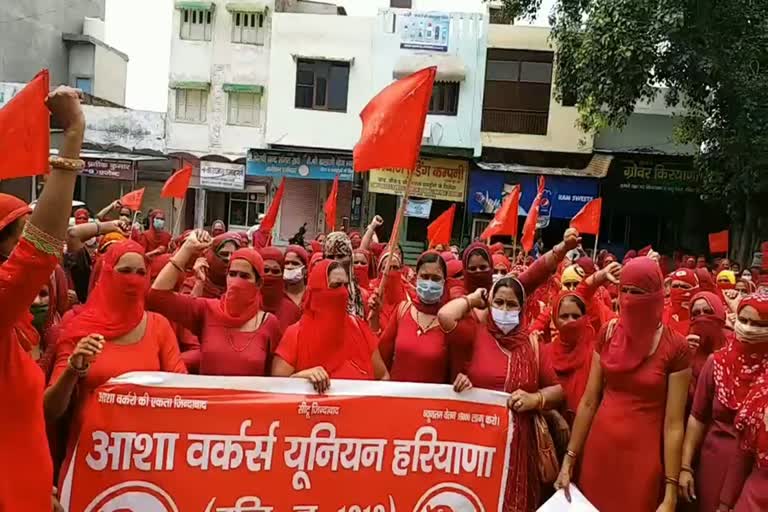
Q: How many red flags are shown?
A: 11